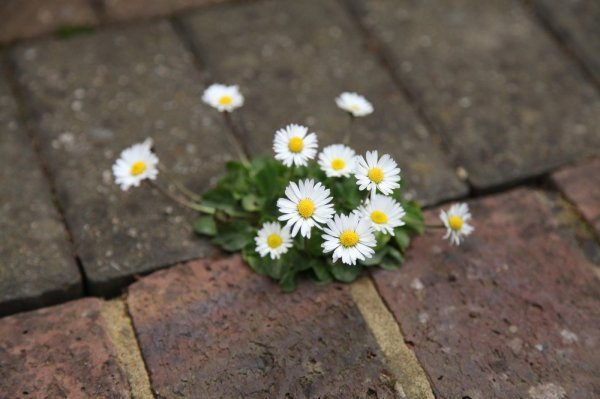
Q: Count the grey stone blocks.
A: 5